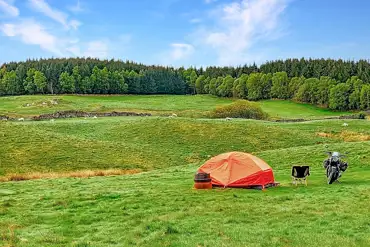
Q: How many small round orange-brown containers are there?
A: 1